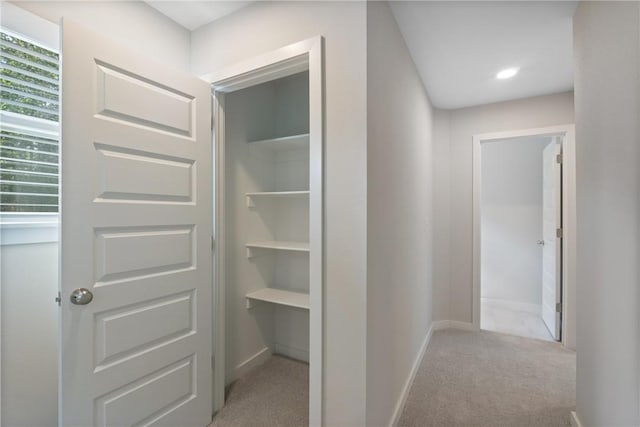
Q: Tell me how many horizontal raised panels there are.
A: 5